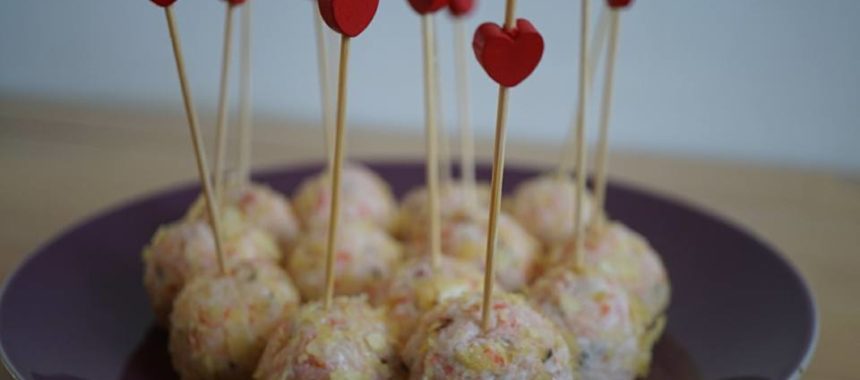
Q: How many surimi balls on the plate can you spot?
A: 13